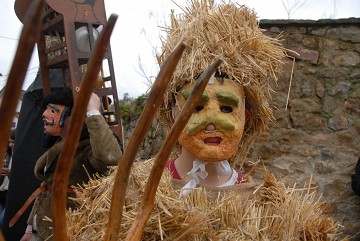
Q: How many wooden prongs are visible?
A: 4